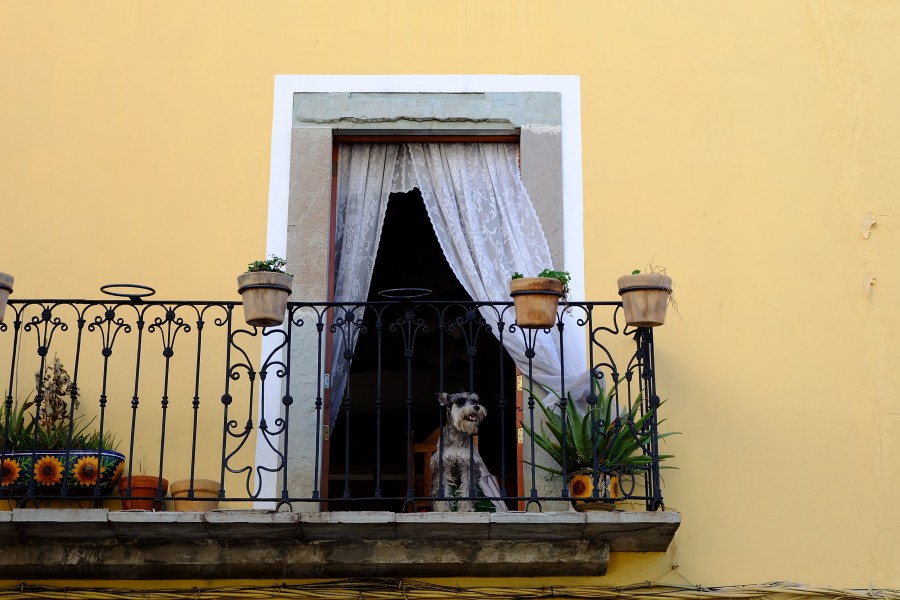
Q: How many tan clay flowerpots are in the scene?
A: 5